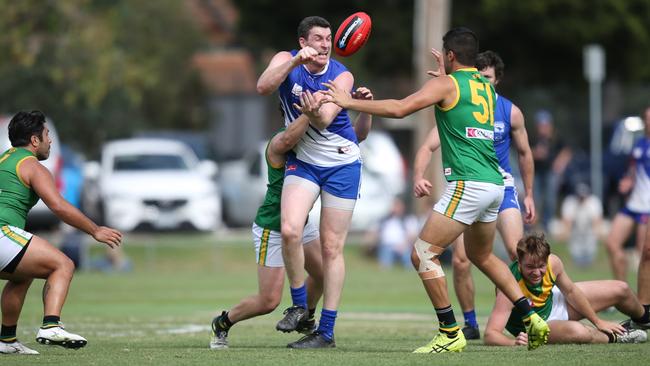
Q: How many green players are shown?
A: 4